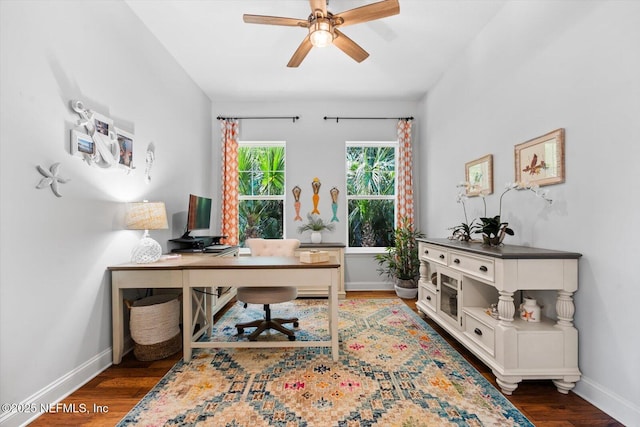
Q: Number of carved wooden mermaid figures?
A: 3